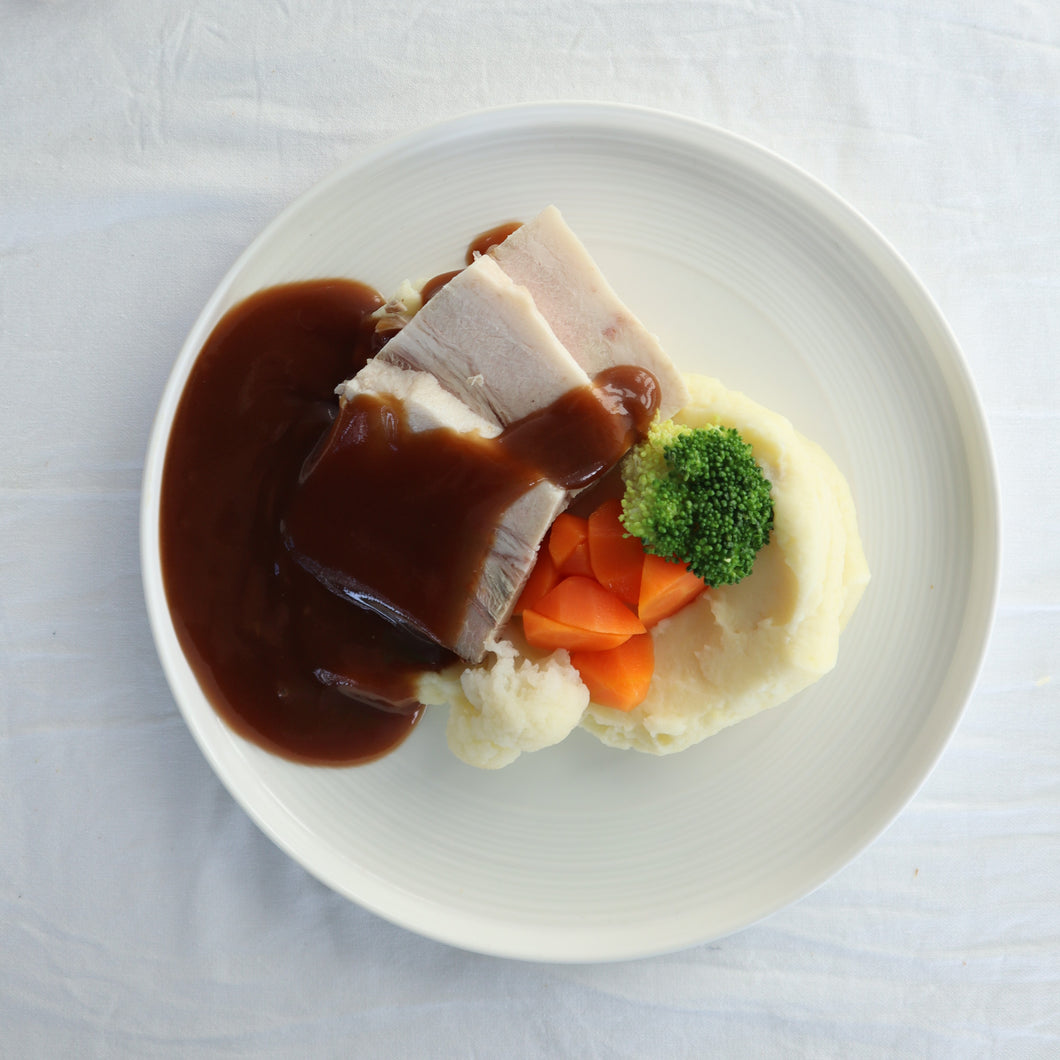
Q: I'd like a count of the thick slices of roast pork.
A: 3